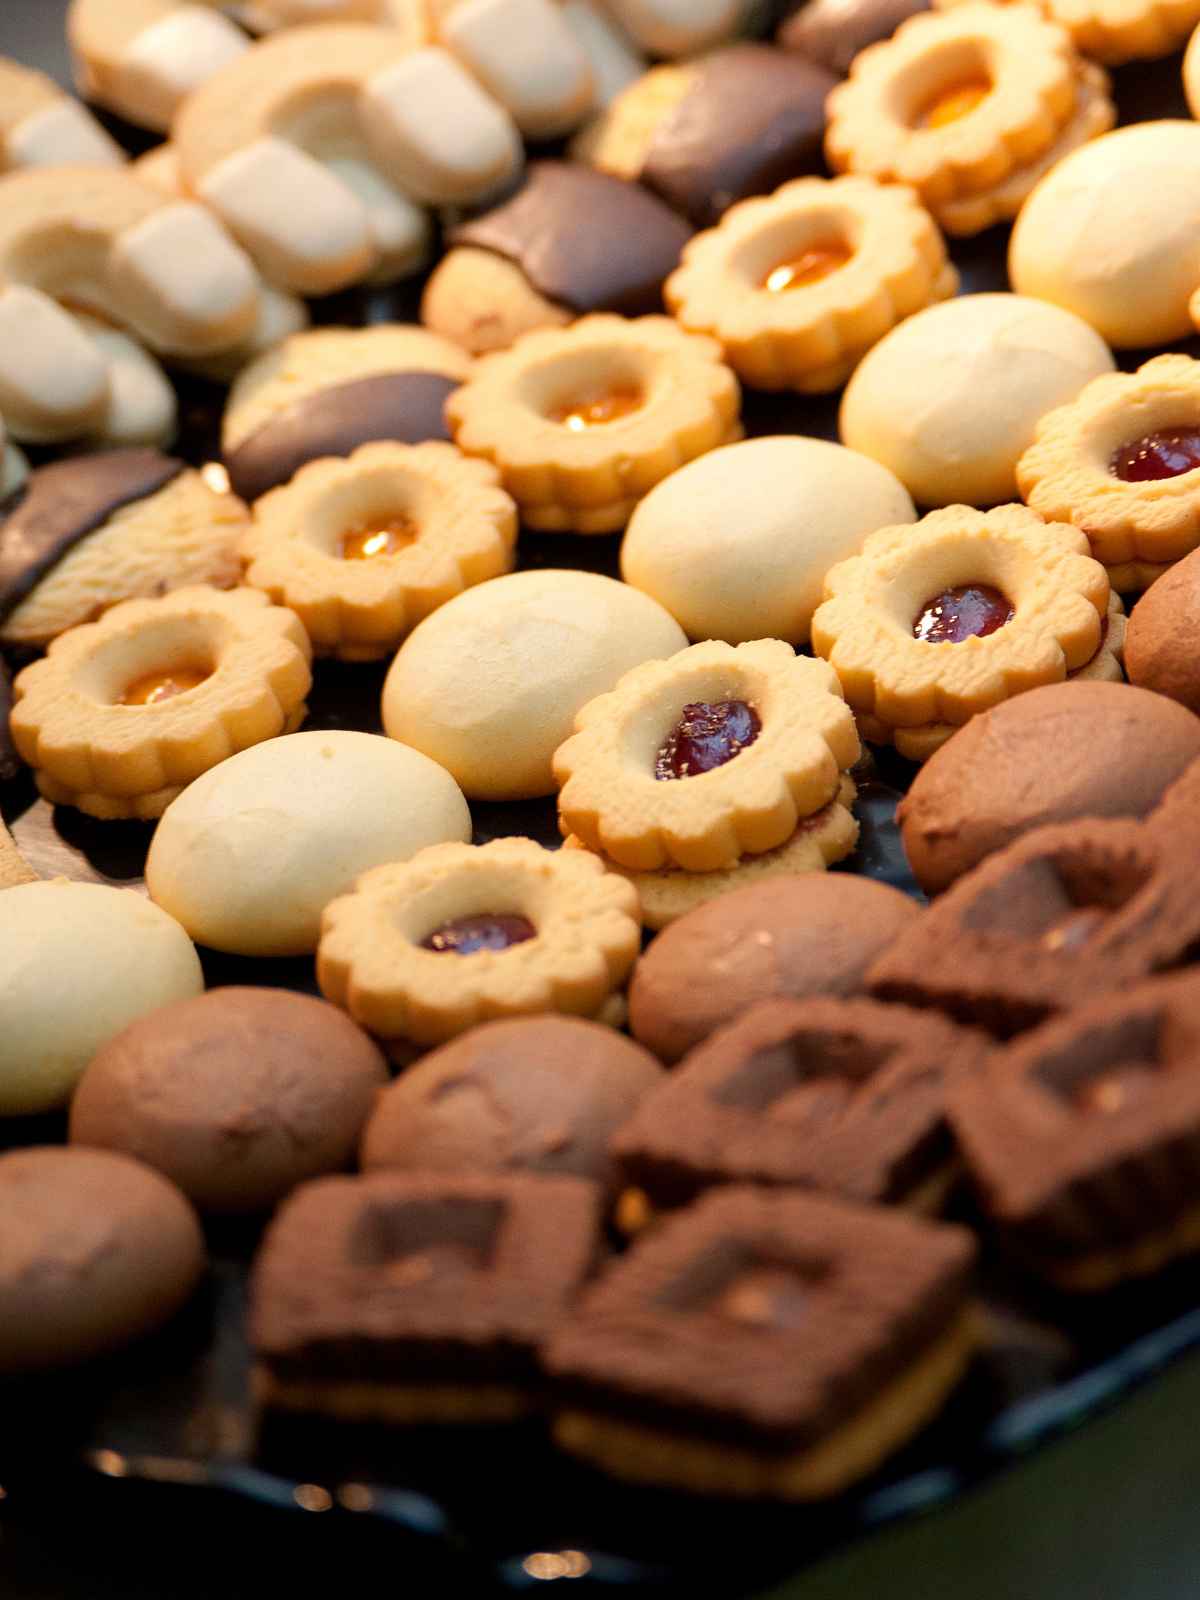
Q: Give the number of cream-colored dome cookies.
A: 6